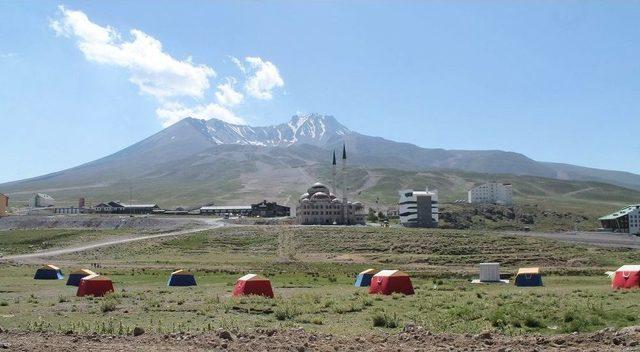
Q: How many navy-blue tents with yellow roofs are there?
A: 5